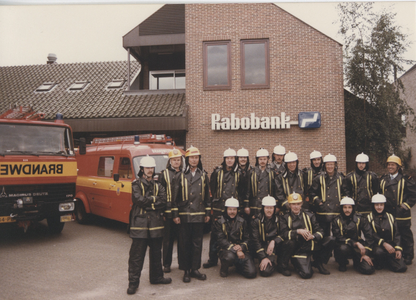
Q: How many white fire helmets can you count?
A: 13